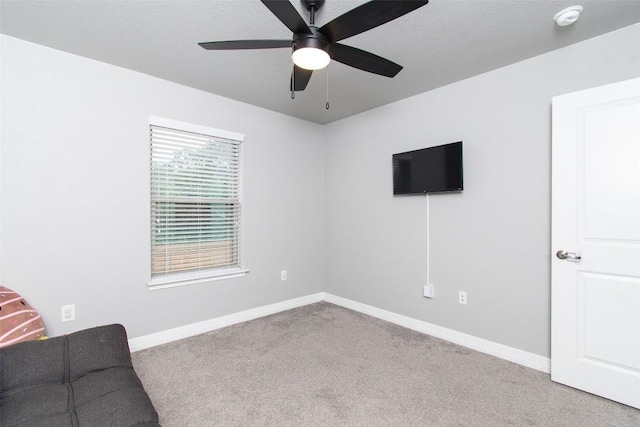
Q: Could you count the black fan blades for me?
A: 5